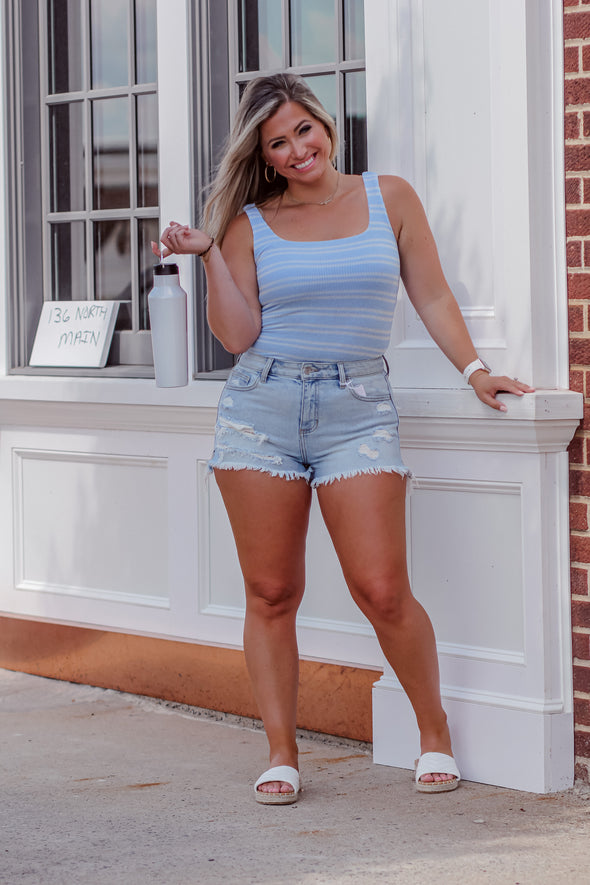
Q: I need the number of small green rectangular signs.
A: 0